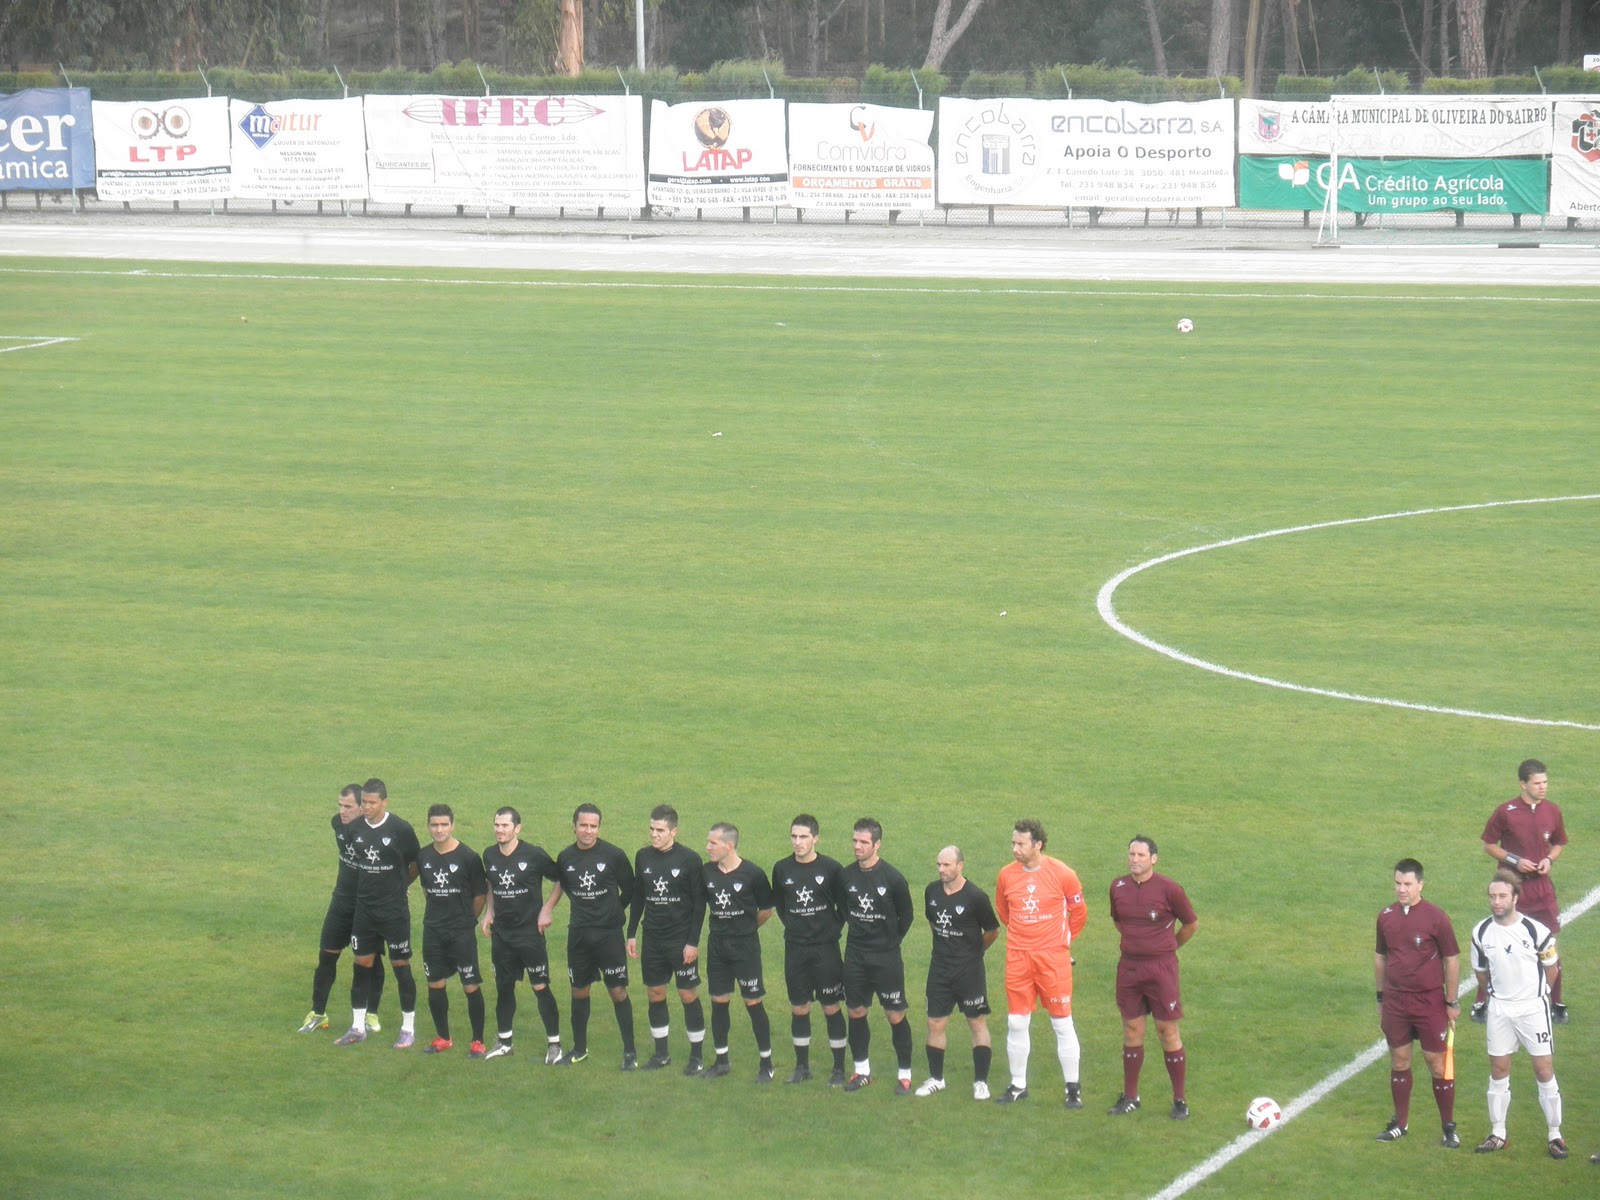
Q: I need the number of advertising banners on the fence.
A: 10